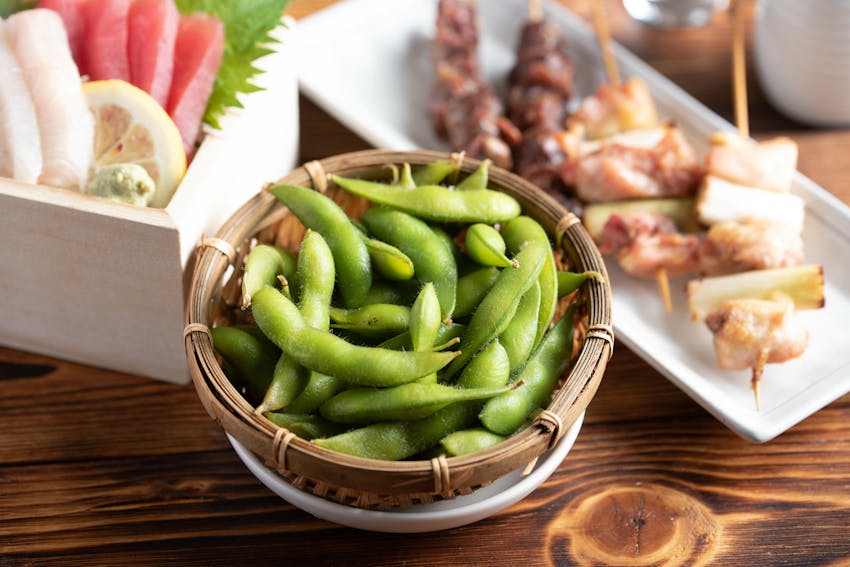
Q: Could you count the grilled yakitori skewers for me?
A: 4